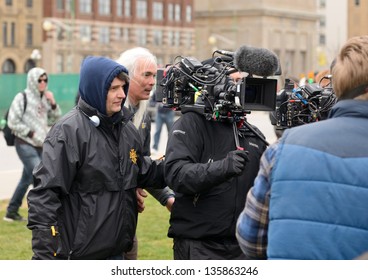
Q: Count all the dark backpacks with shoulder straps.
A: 1